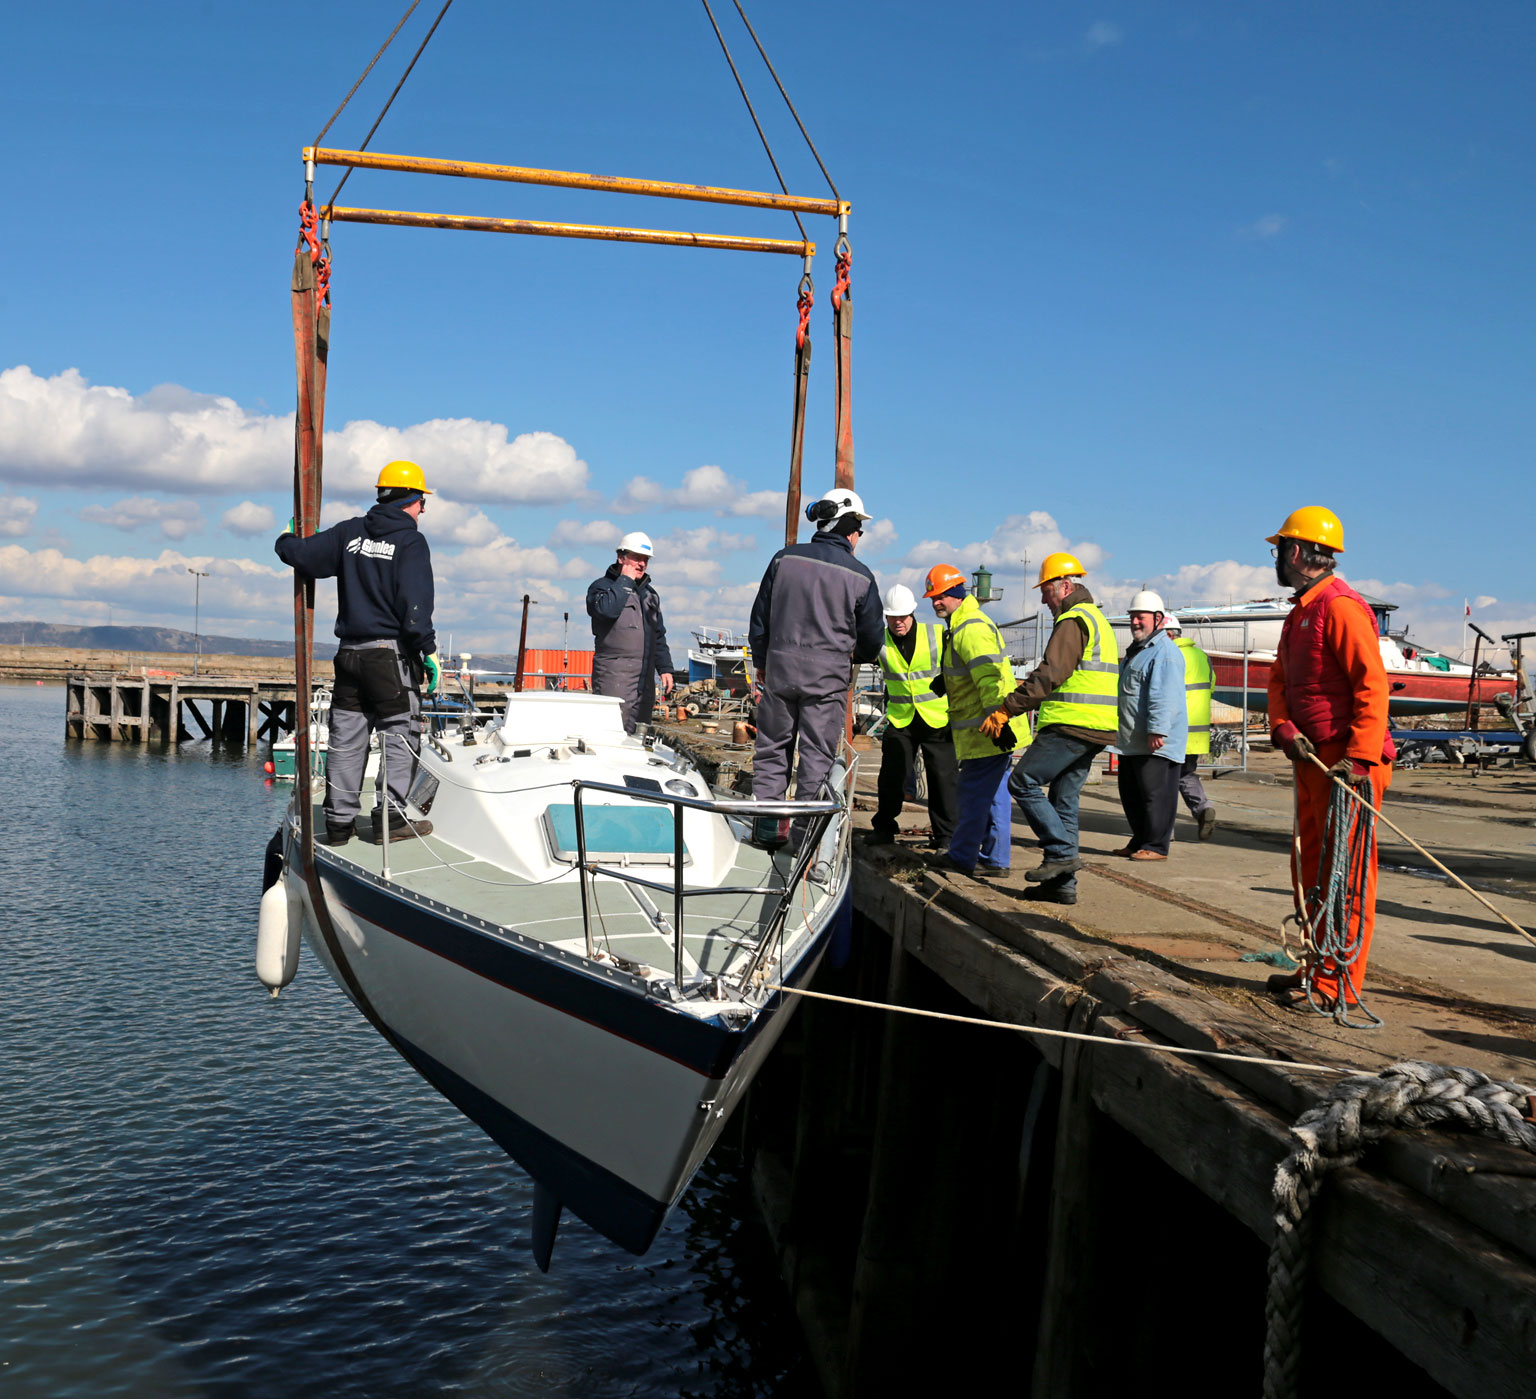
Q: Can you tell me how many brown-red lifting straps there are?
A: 4